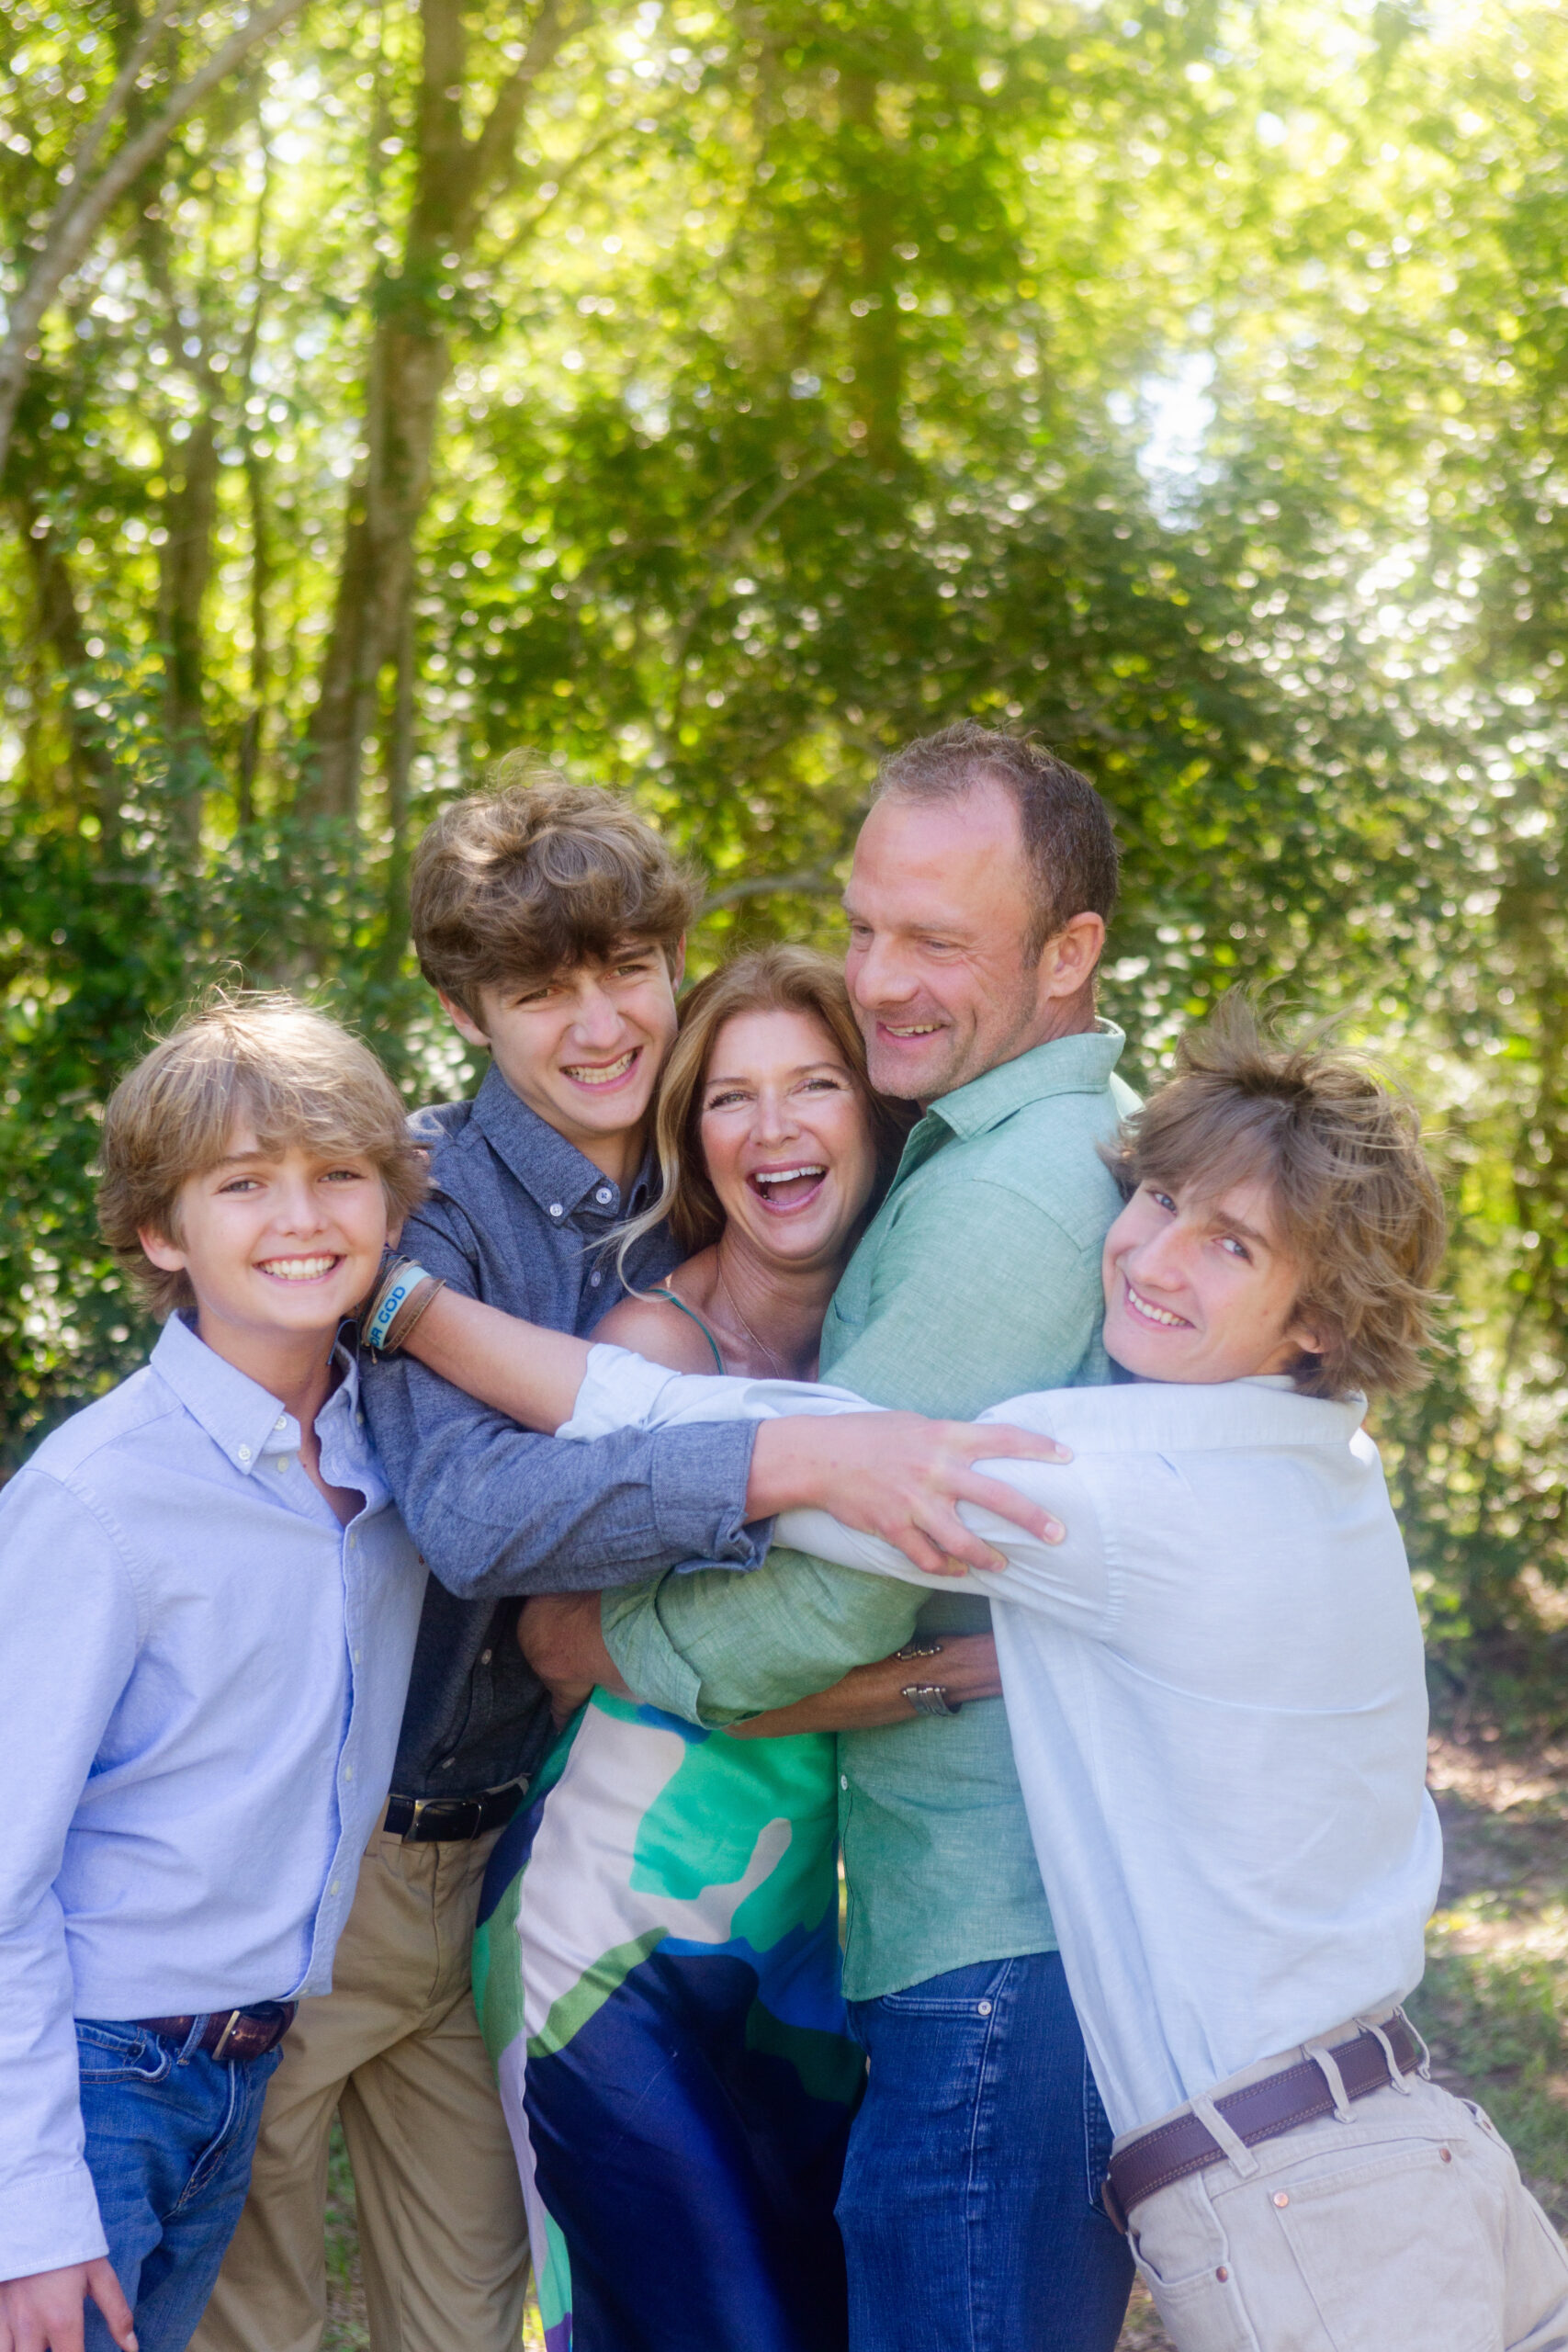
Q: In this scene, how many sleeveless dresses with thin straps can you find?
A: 1